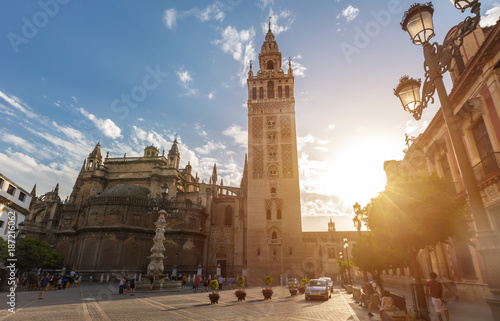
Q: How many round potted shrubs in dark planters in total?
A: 5